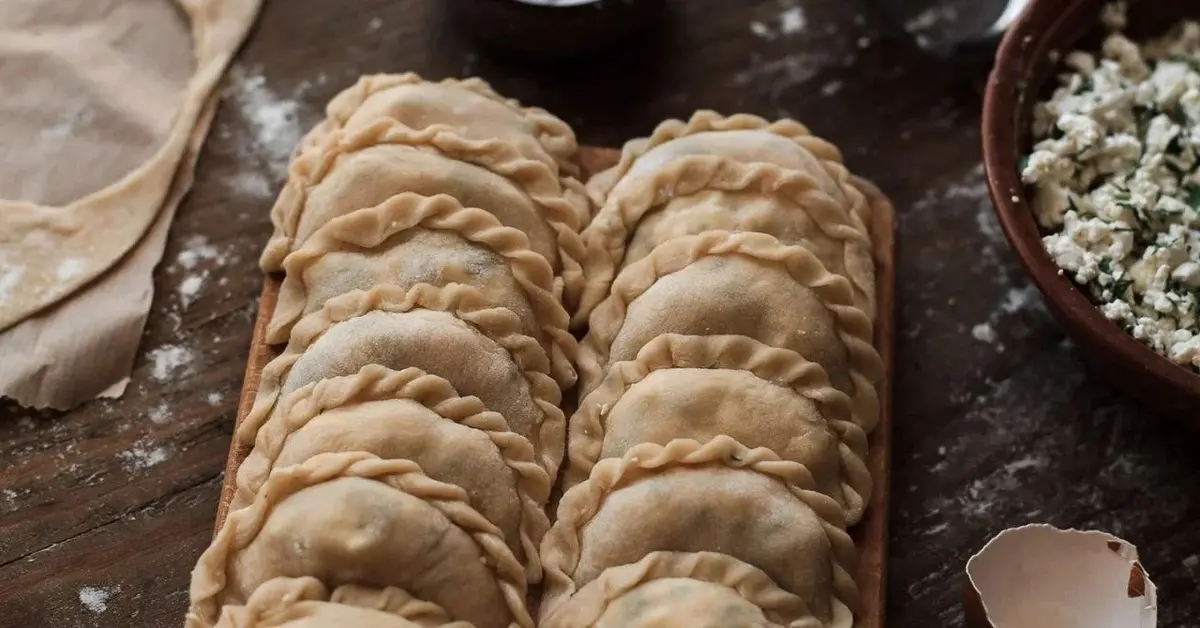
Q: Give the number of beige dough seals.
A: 13